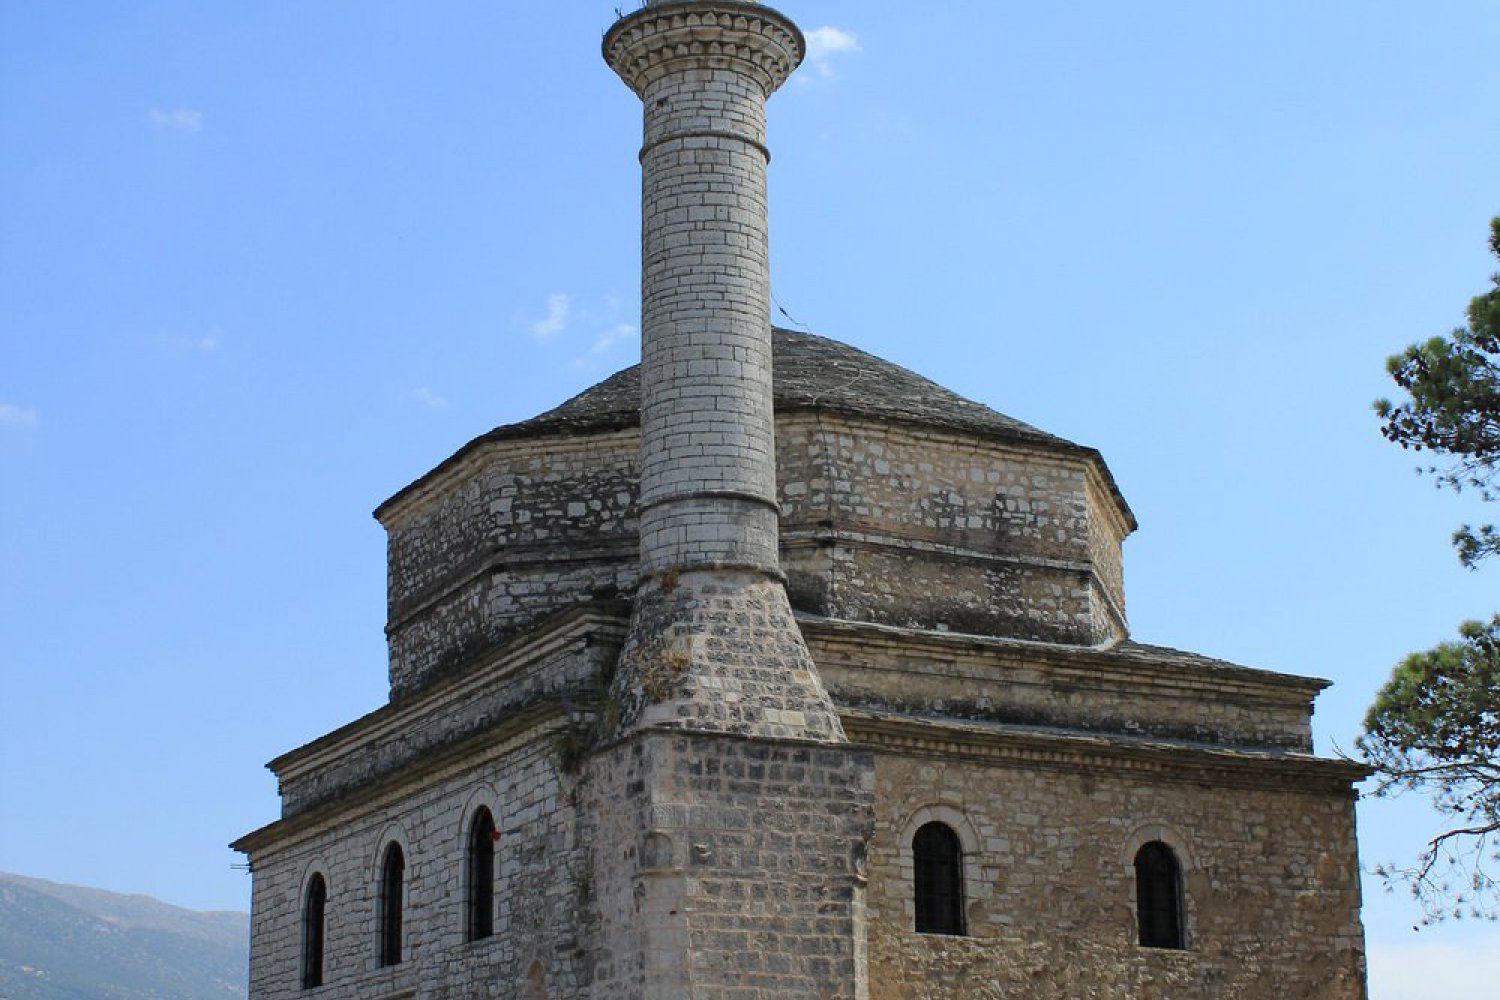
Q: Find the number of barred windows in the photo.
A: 5